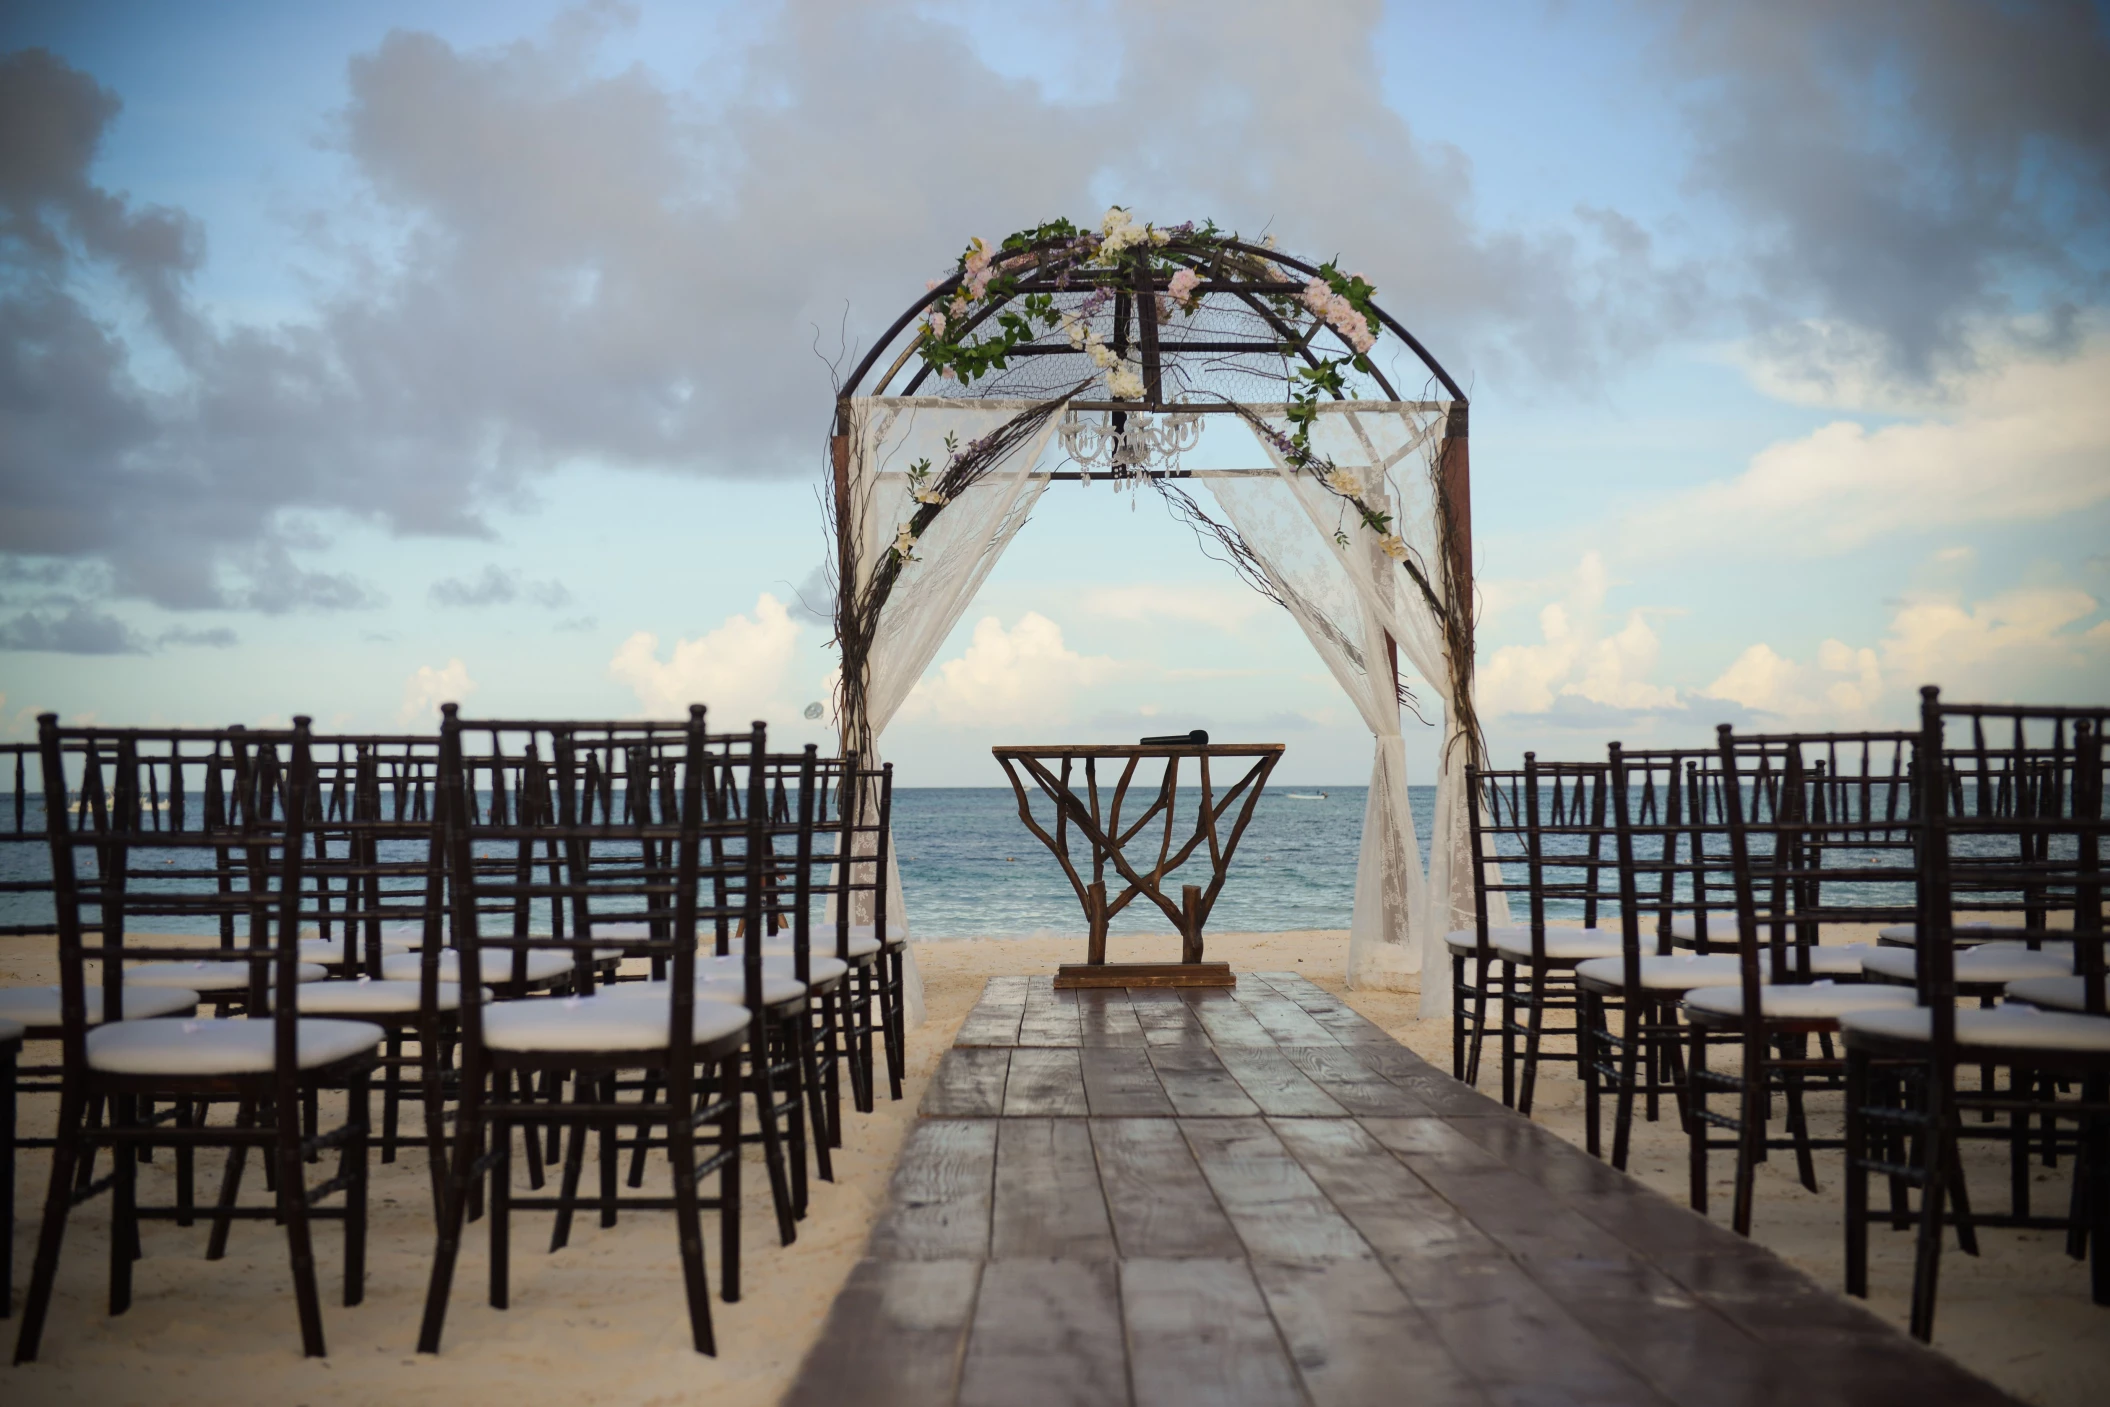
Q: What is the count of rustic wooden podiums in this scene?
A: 1